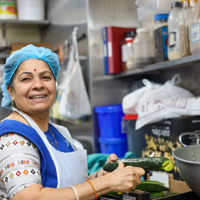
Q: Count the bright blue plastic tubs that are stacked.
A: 2